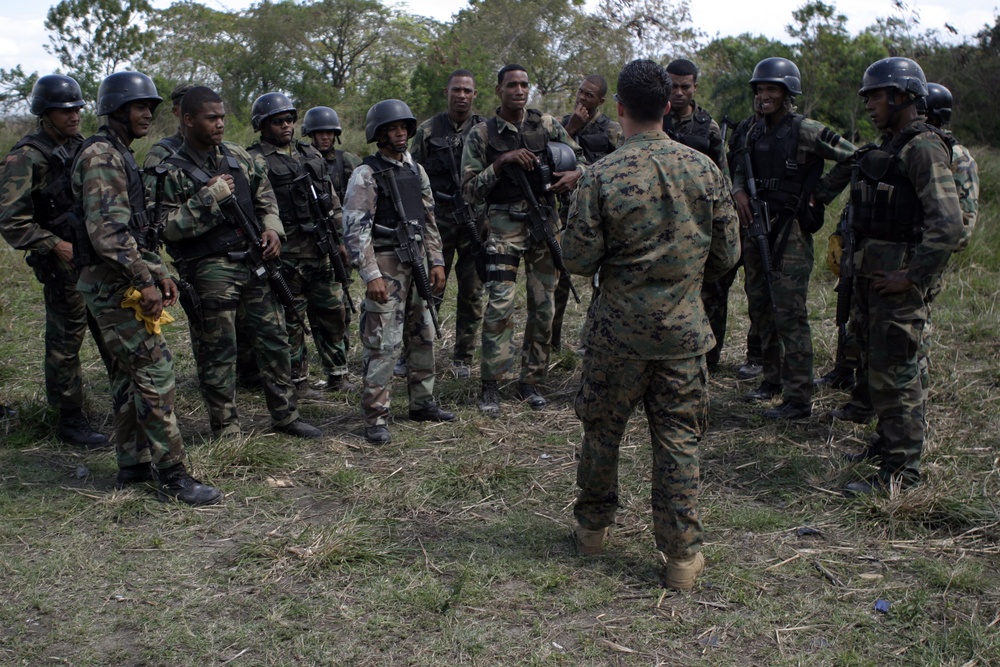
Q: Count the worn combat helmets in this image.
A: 8